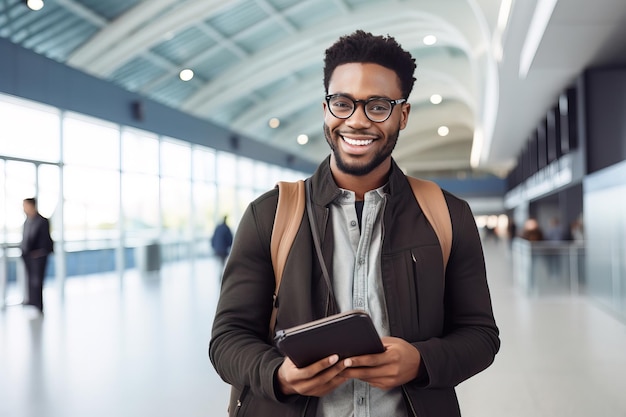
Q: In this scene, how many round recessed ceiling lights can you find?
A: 7